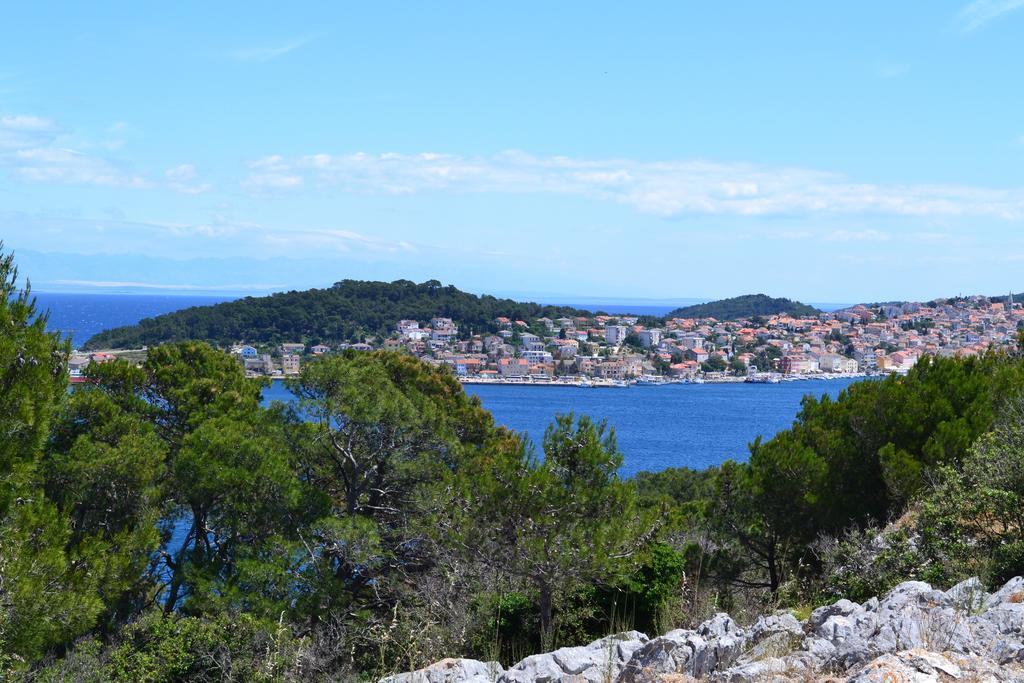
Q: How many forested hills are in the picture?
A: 2